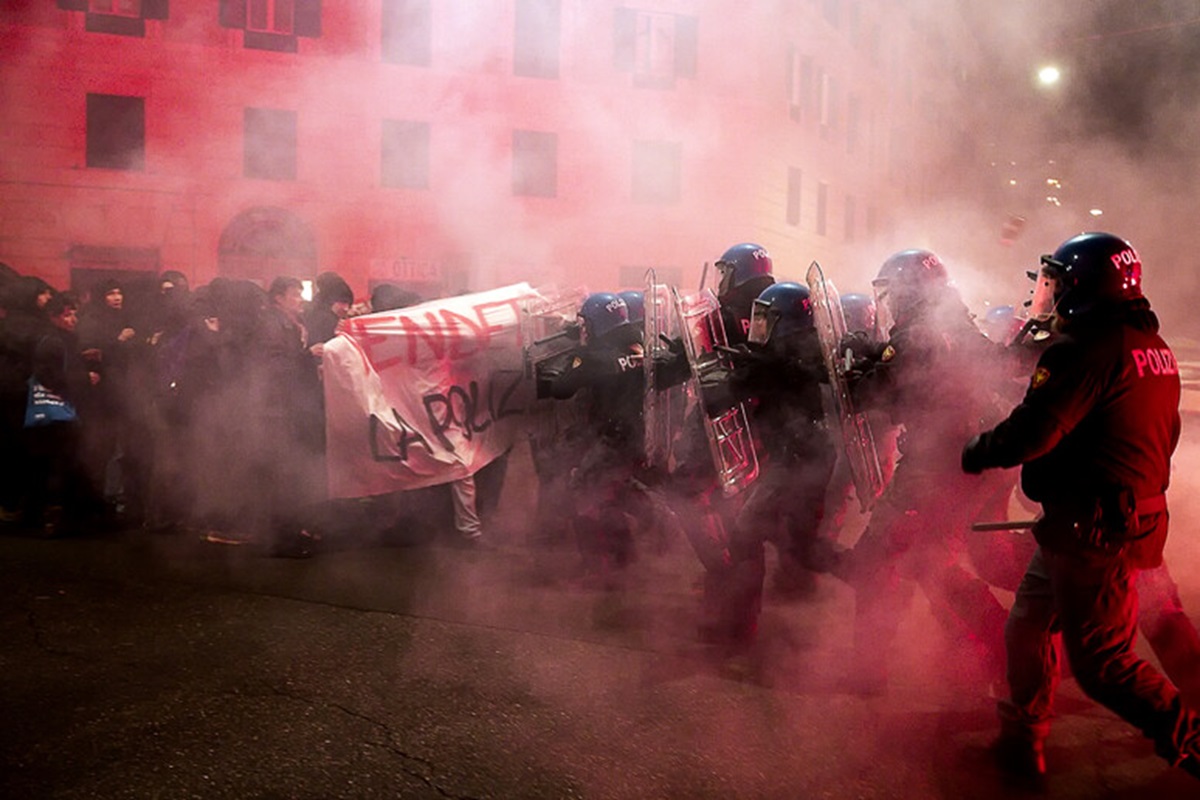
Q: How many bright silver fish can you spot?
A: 0